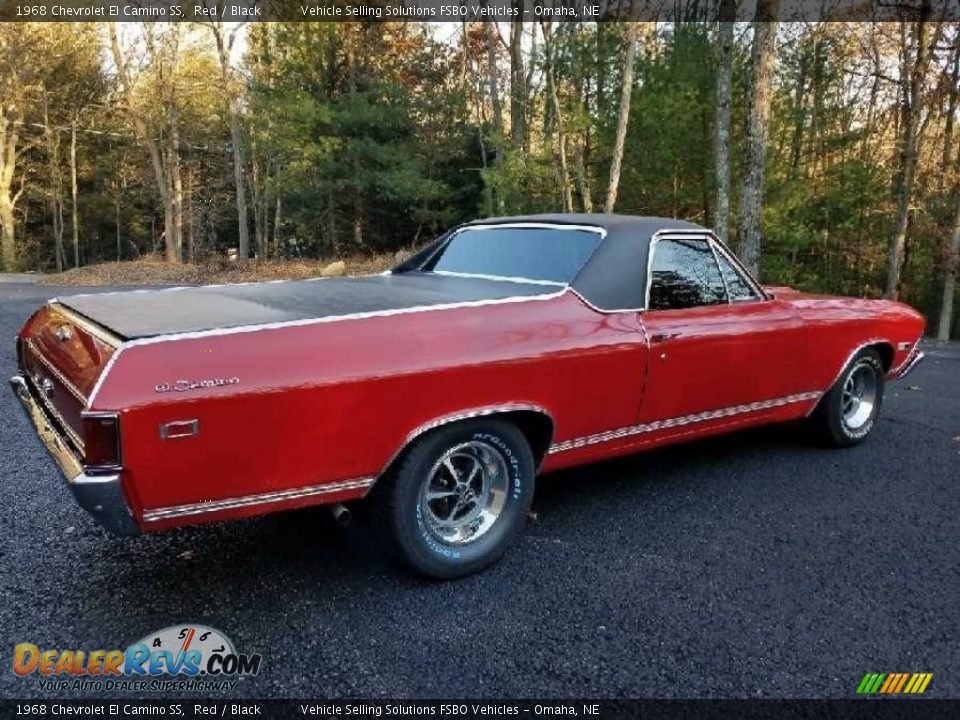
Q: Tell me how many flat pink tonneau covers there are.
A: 0